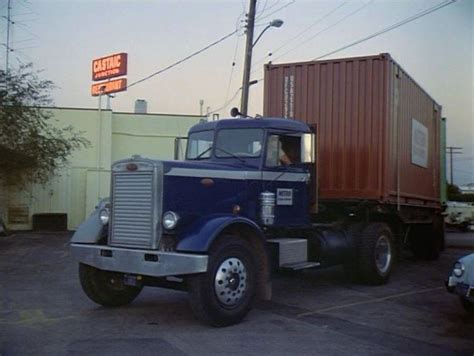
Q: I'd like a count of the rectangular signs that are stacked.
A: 2